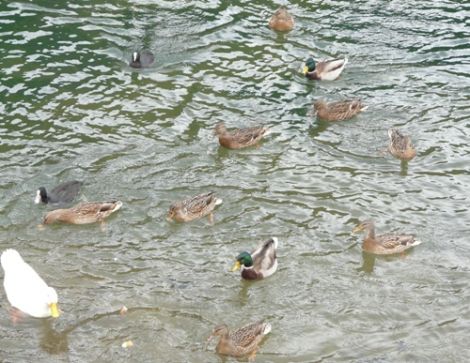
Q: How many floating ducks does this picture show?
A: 13